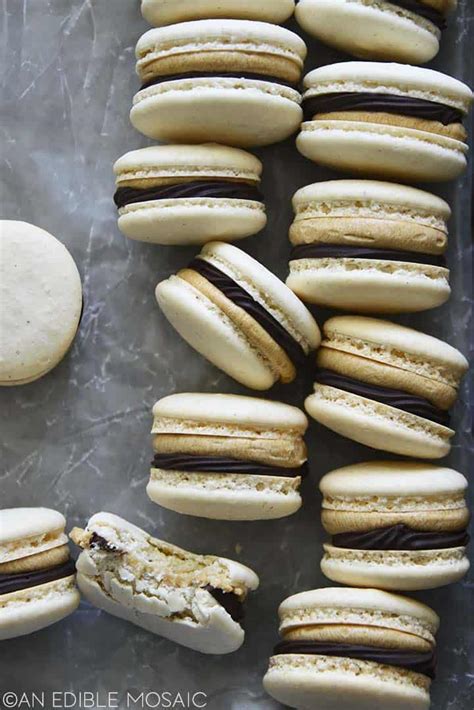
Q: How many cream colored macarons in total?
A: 14